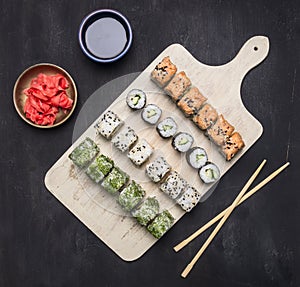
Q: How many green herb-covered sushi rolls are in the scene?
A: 6